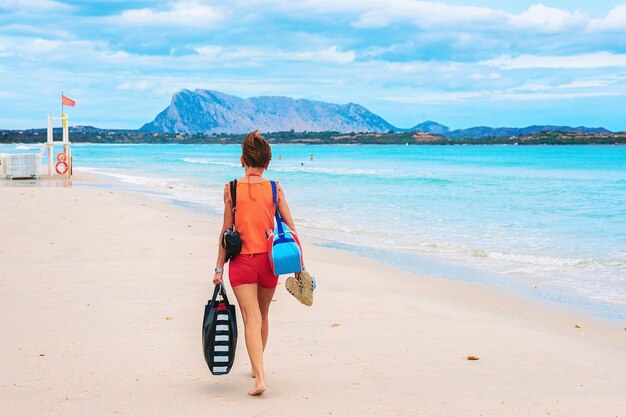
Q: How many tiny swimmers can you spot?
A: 3